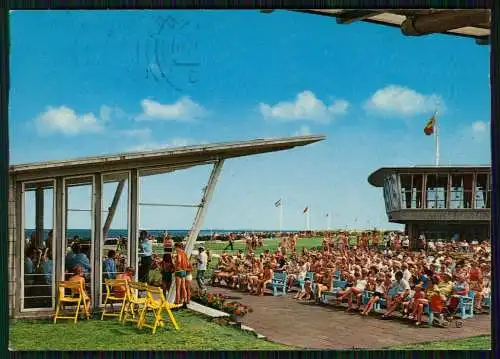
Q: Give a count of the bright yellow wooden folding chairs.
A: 4